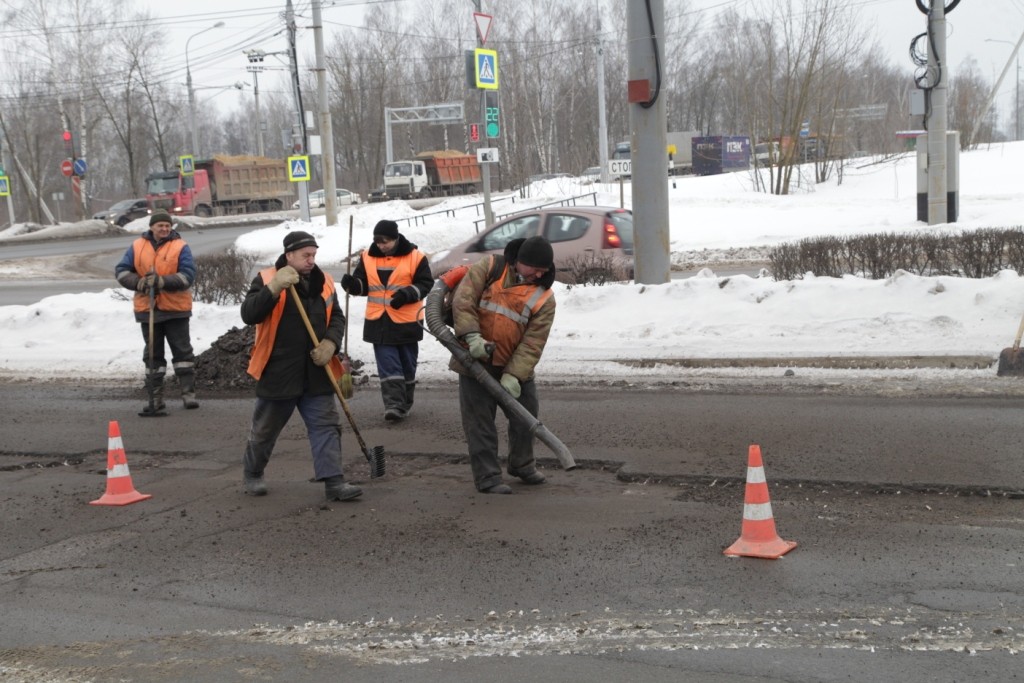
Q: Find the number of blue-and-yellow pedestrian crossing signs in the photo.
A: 4